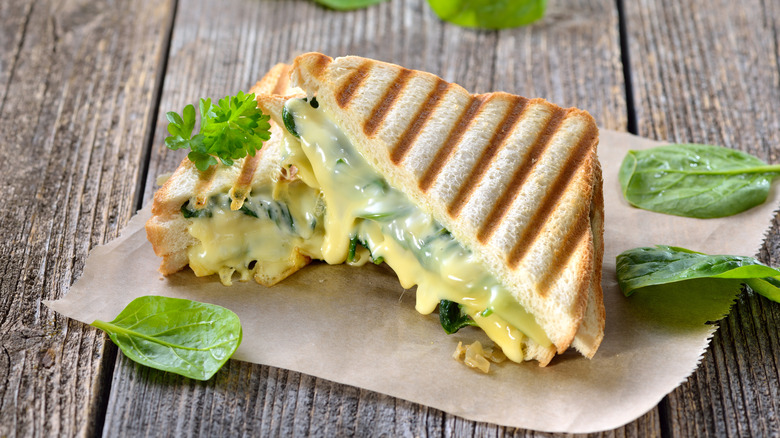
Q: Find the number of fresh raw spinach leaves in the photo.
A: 5